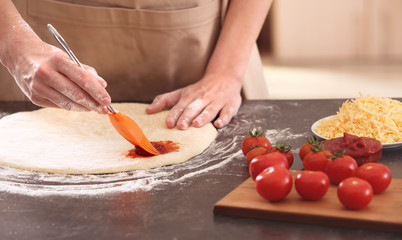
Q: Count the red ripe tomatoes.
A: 11